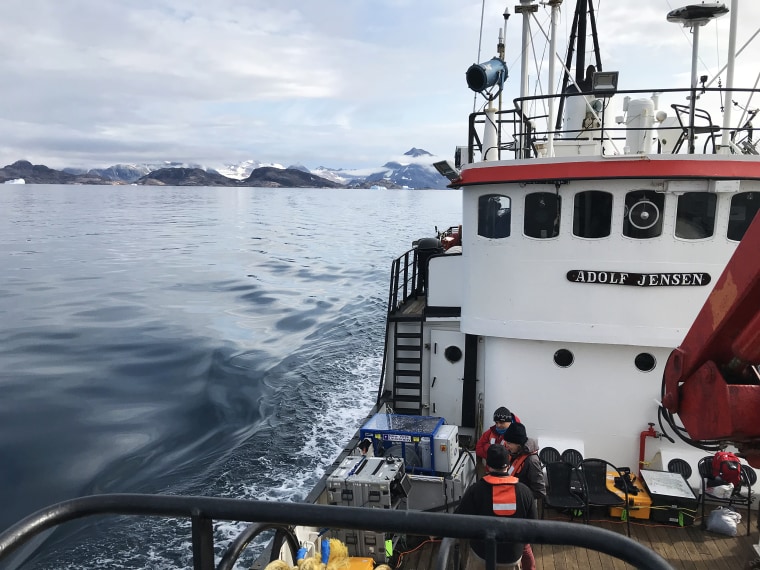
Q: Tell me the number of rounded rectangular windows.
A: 6